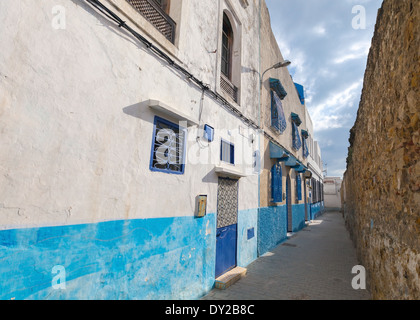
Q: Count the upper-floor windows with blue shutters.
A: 3